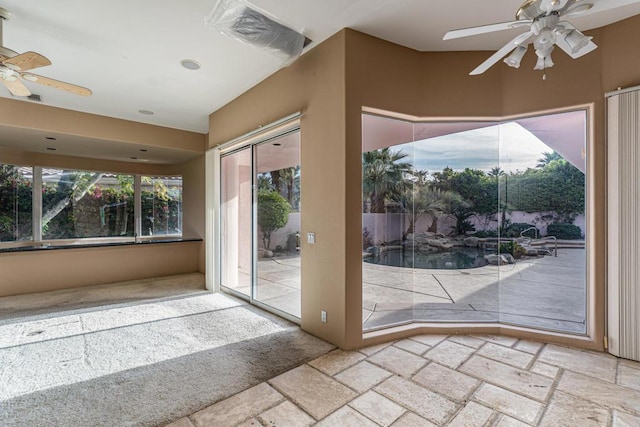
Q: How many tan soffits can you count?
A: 1